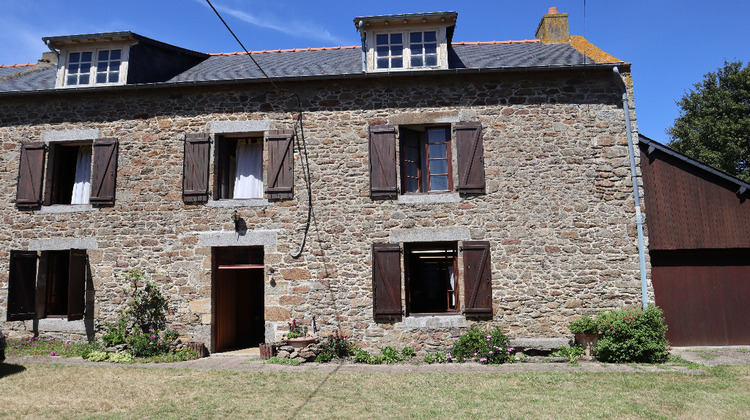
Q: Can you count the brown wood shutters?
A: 10